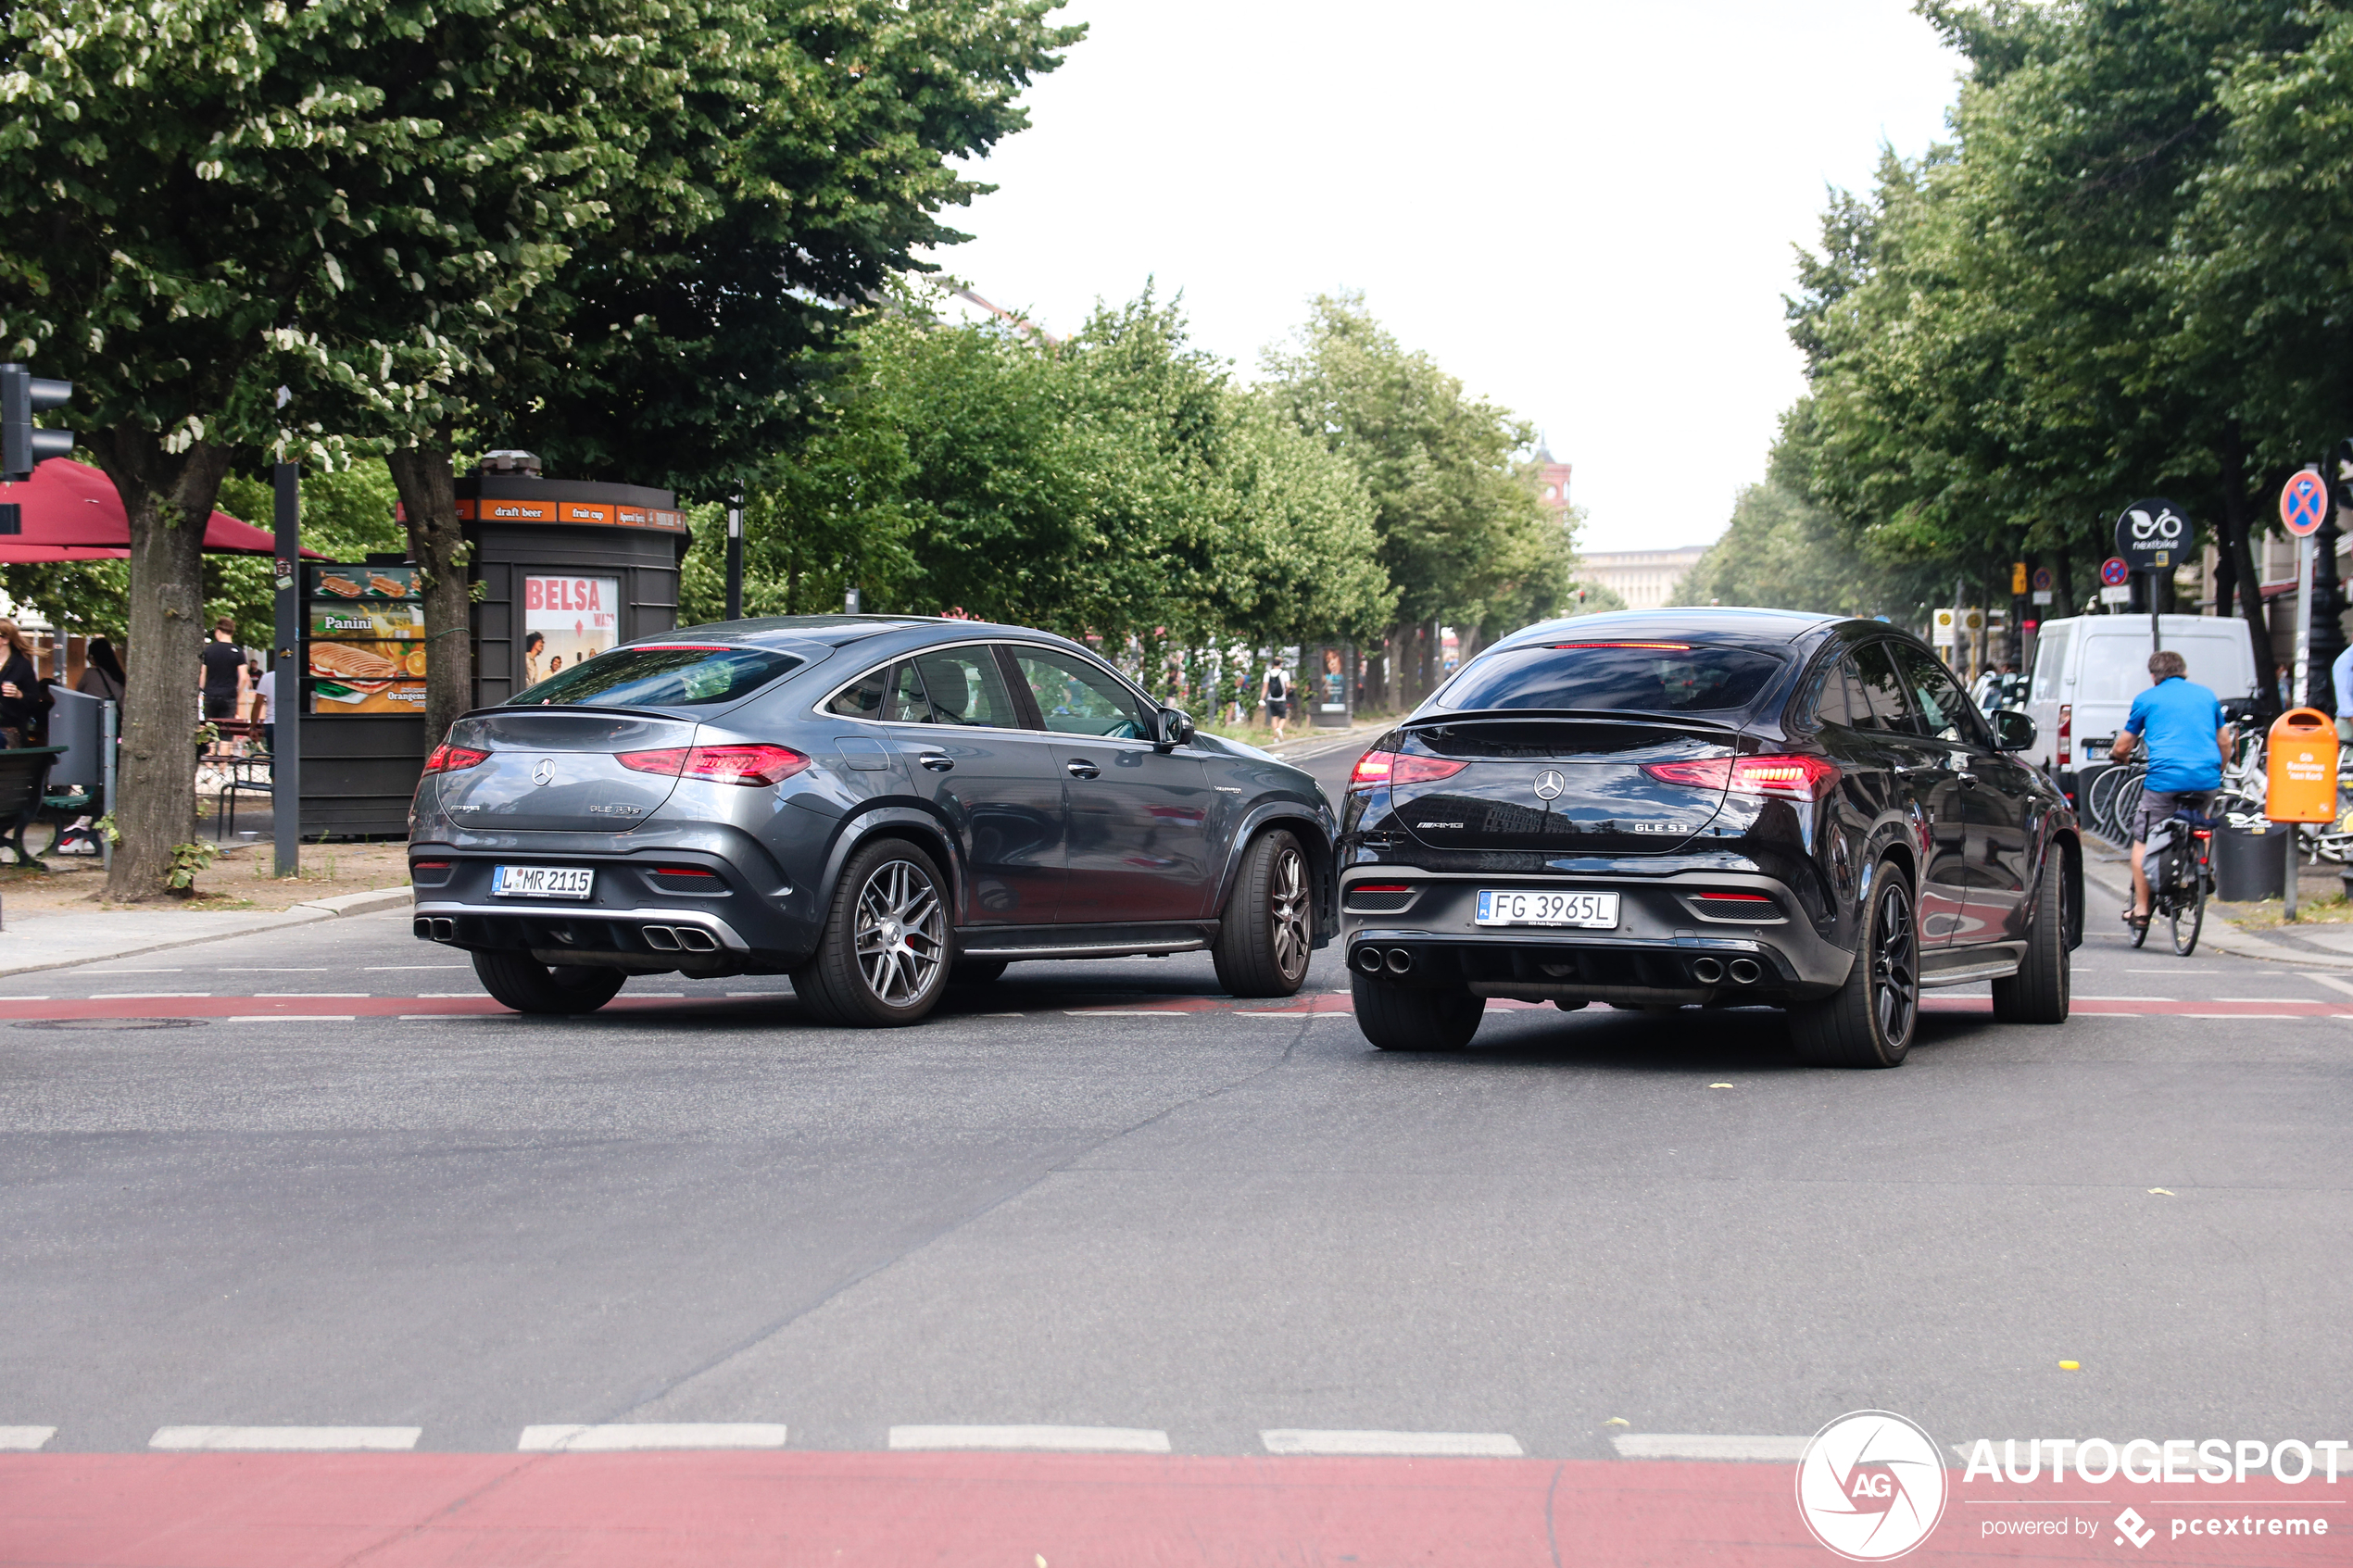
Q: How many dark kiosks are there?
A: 1